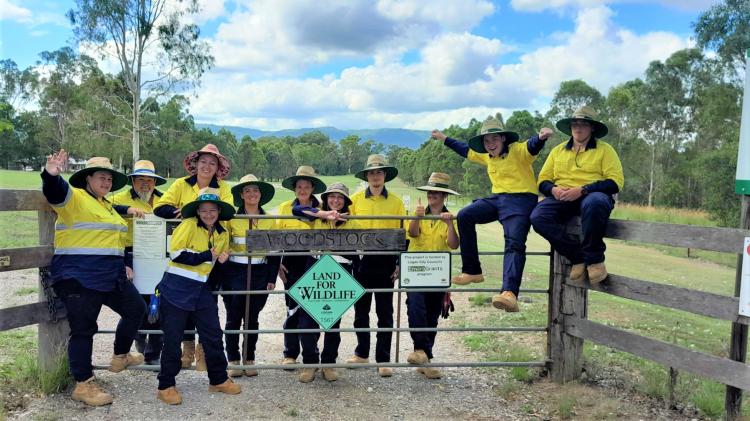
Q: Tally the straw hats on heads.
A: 9